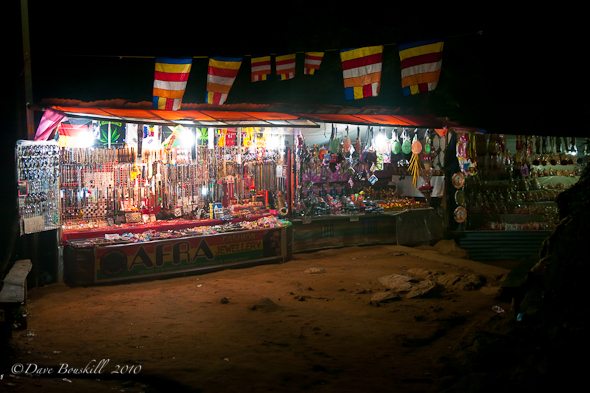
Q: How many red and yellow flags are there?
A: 7